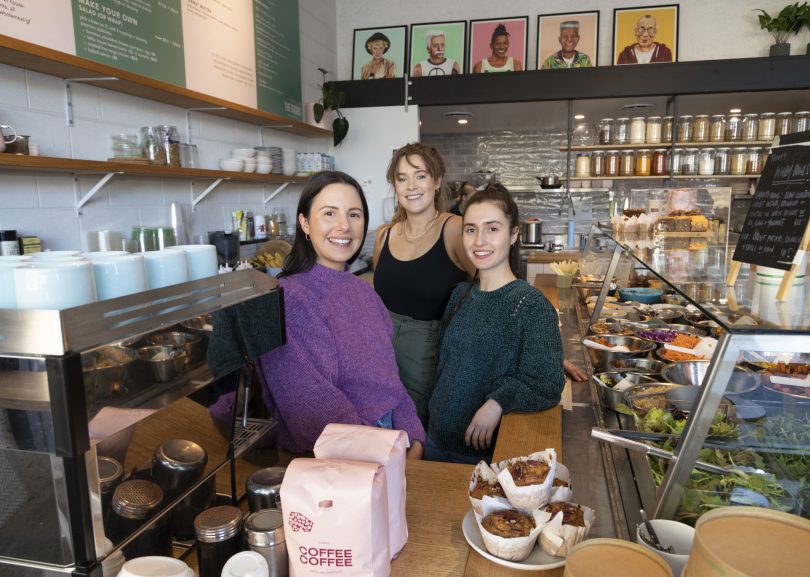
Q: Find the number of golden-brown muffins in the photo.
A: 5